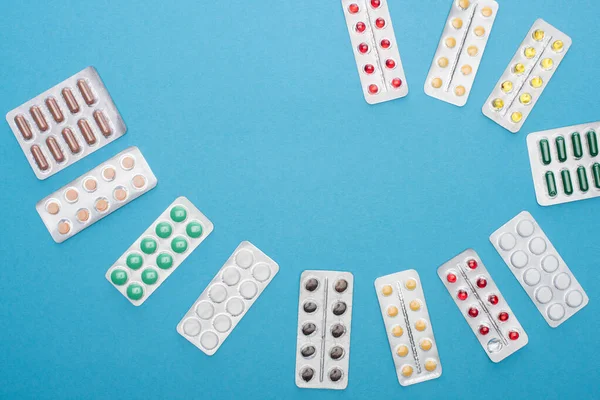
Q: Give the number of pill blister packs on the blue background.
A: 12